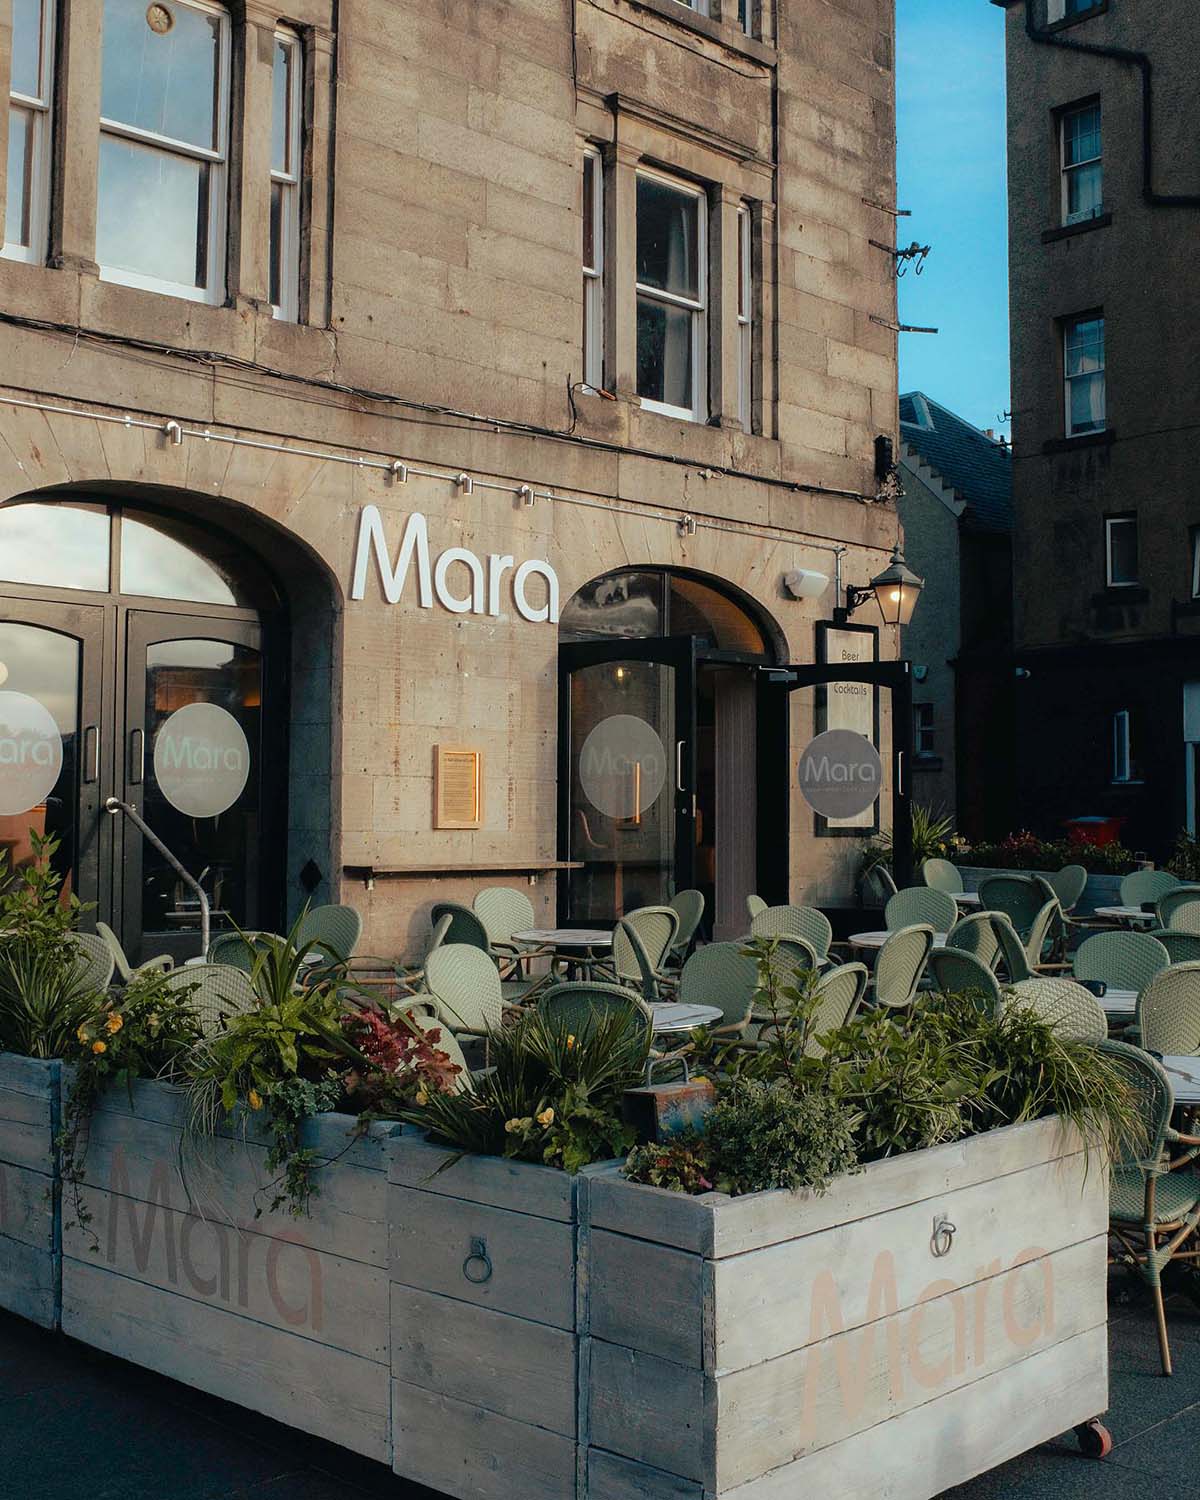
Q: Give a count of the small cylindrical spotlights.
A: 5